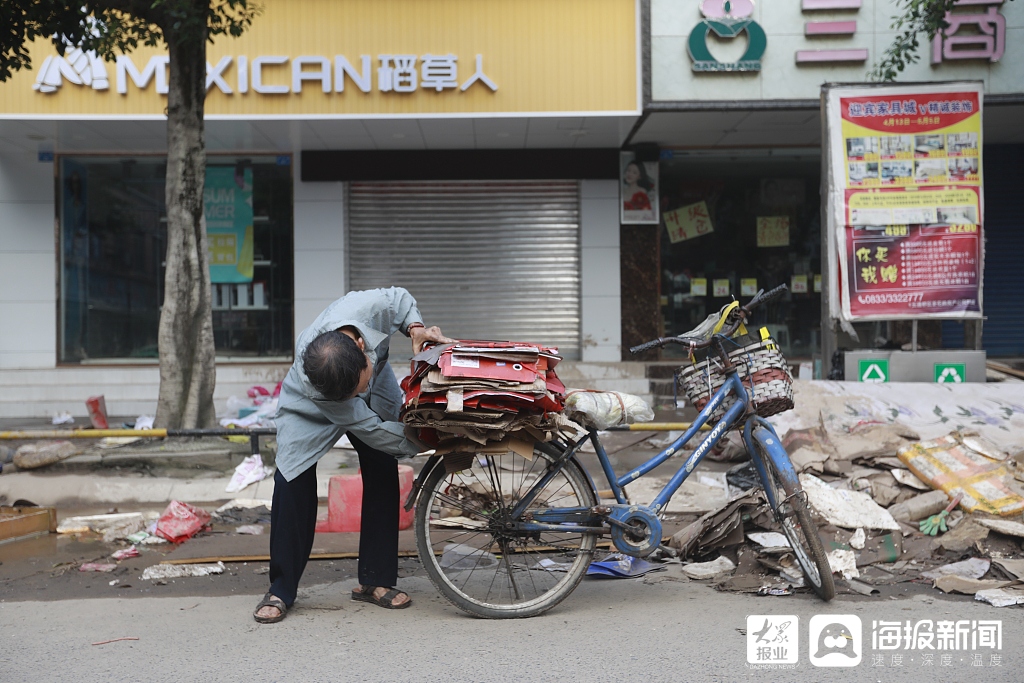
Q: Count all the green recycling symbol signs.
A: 2